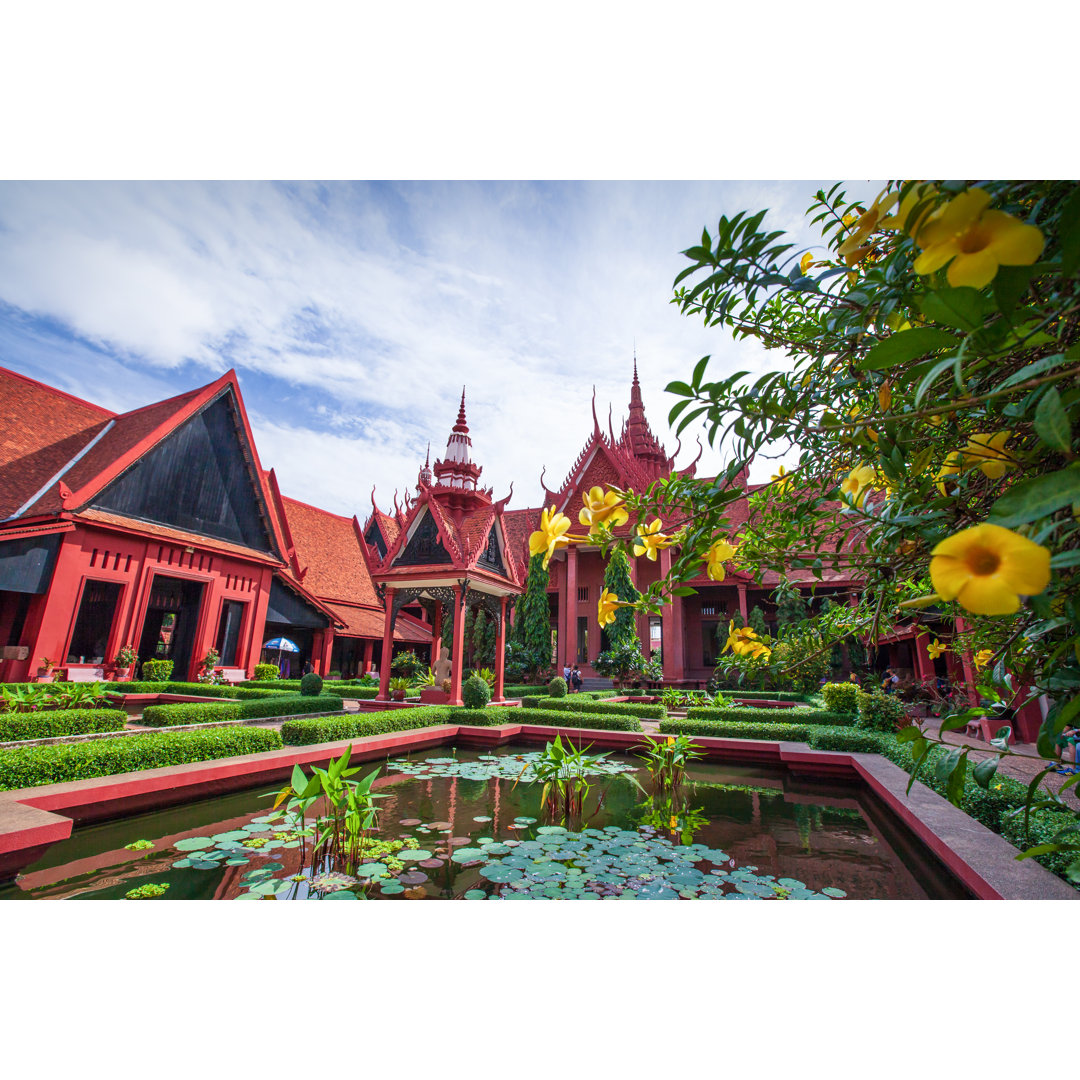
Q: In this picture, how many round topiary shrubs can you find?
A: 3